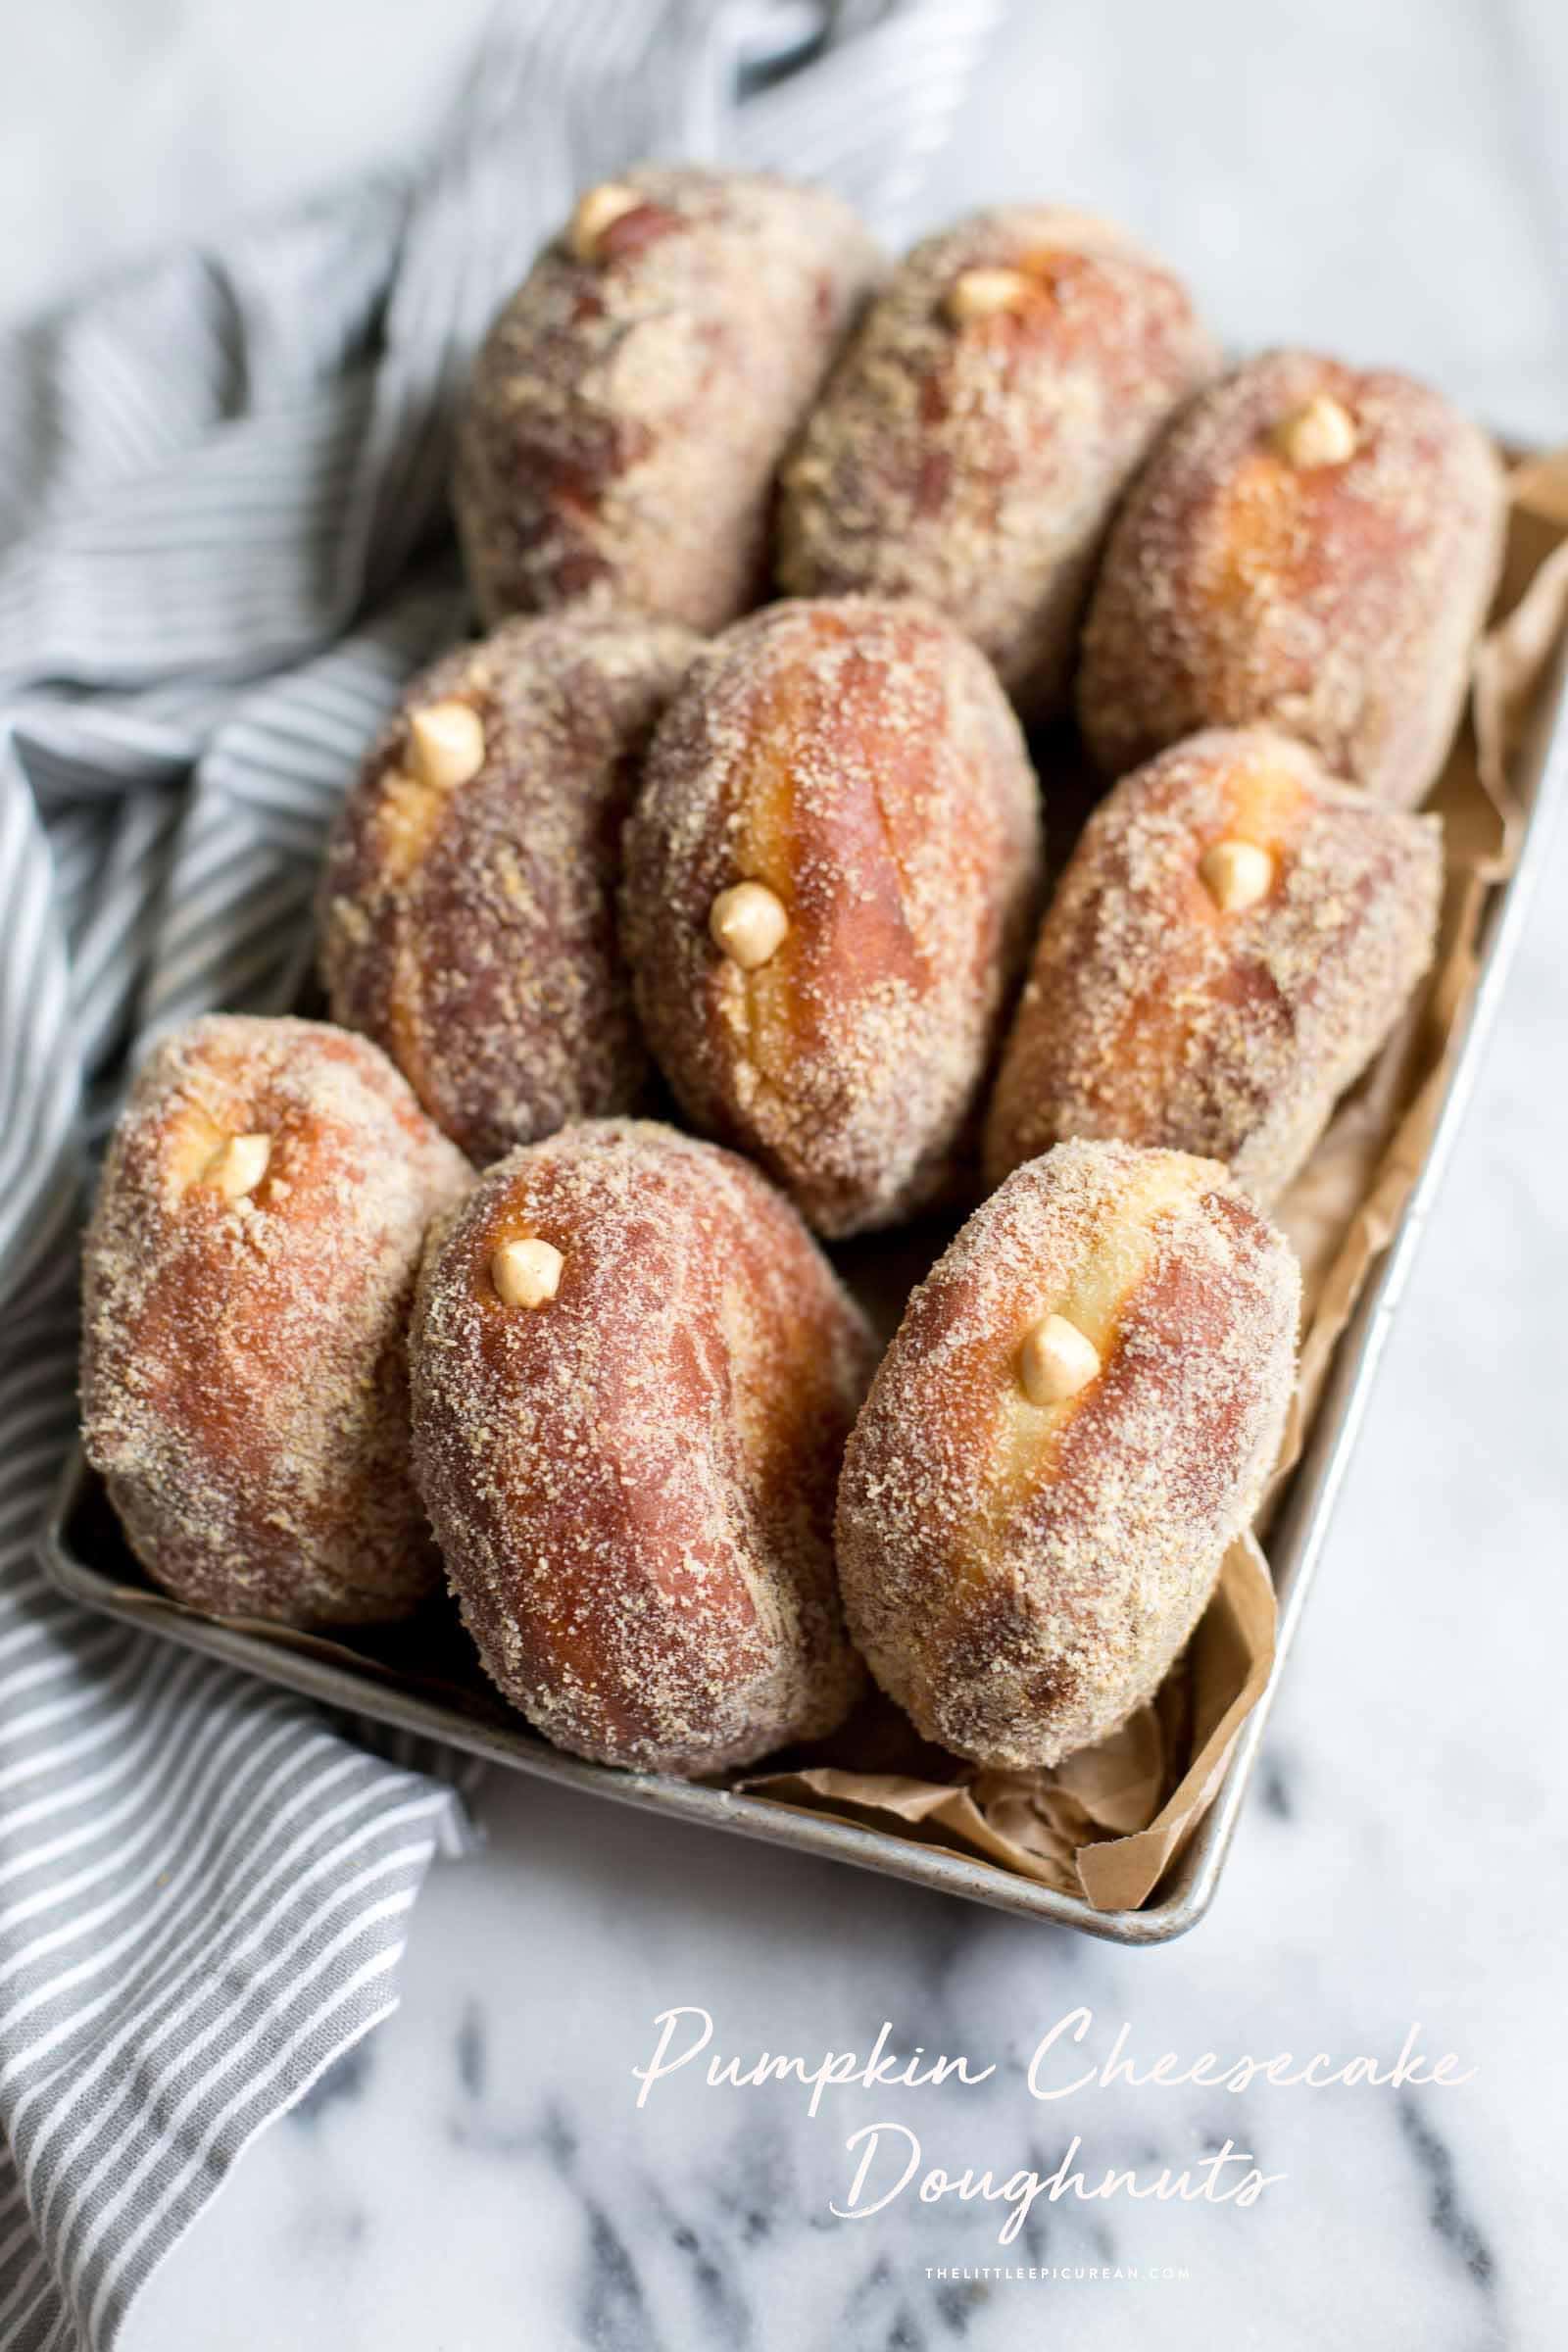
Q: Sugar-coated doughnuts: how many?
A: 9